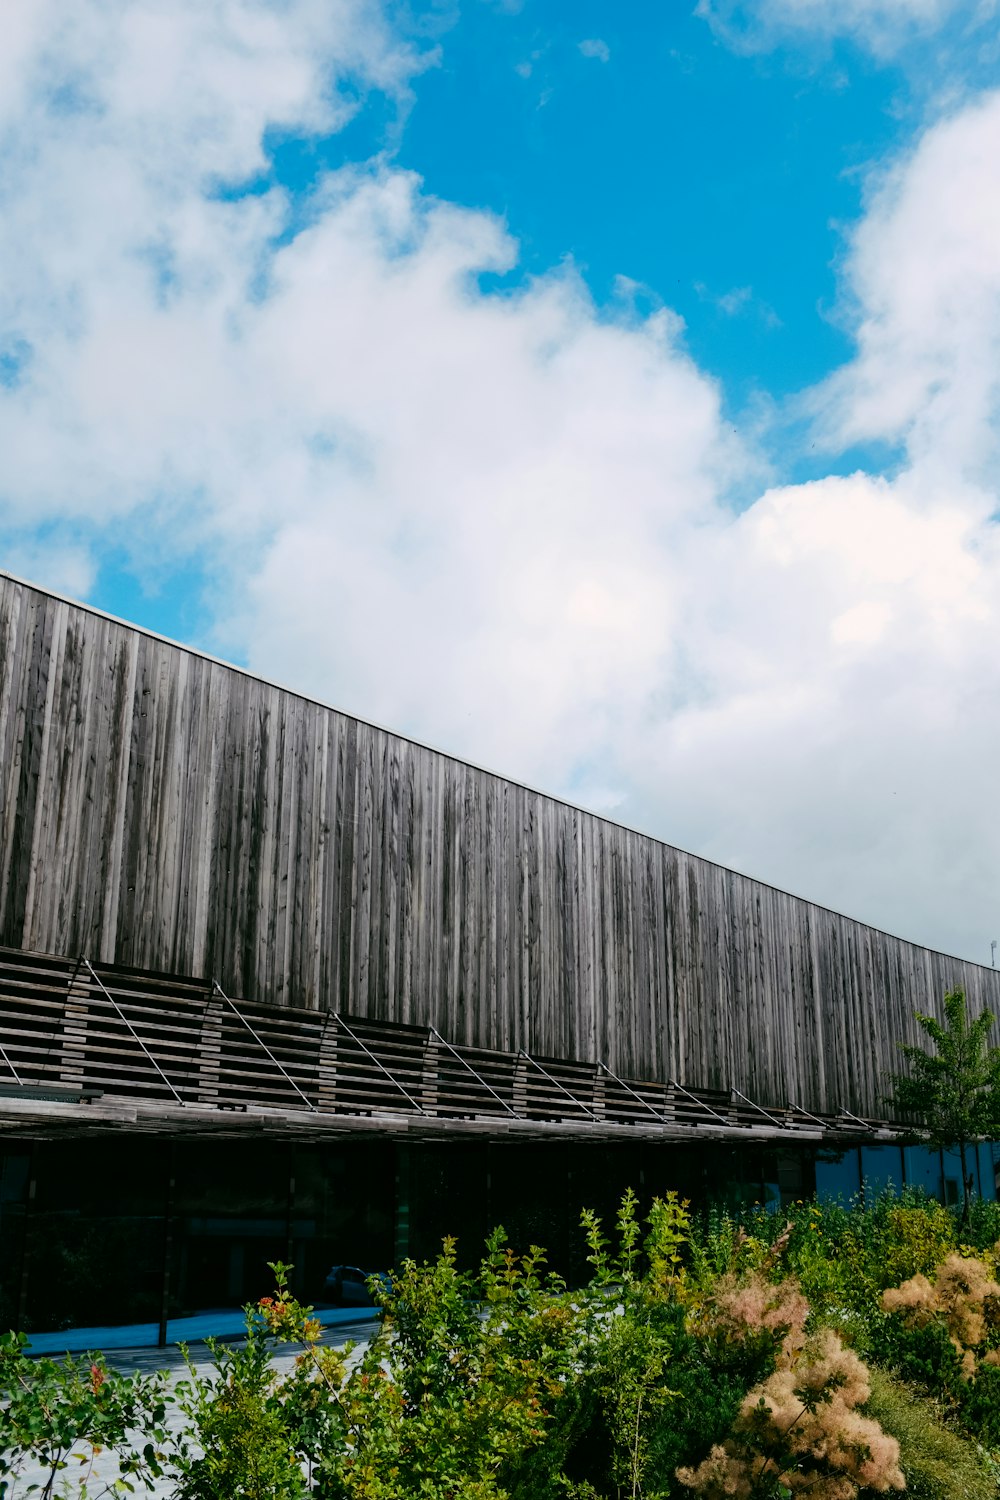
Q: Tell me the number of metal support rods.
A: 11